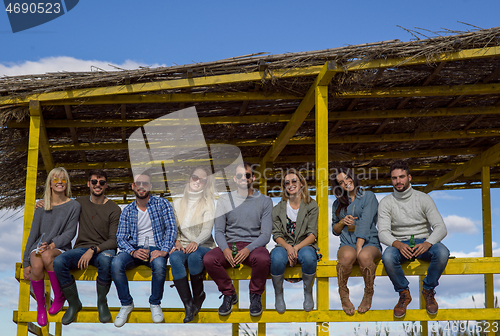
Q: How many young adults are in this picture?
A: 8